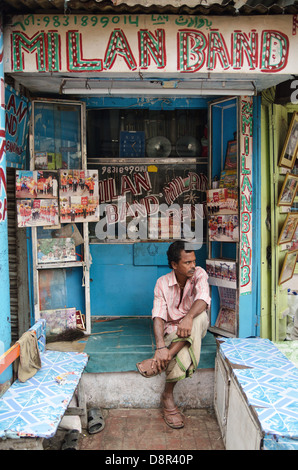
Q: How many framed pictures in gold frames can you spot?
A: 4